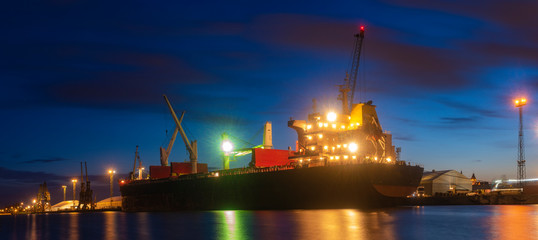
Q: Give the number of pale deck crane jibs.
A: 2